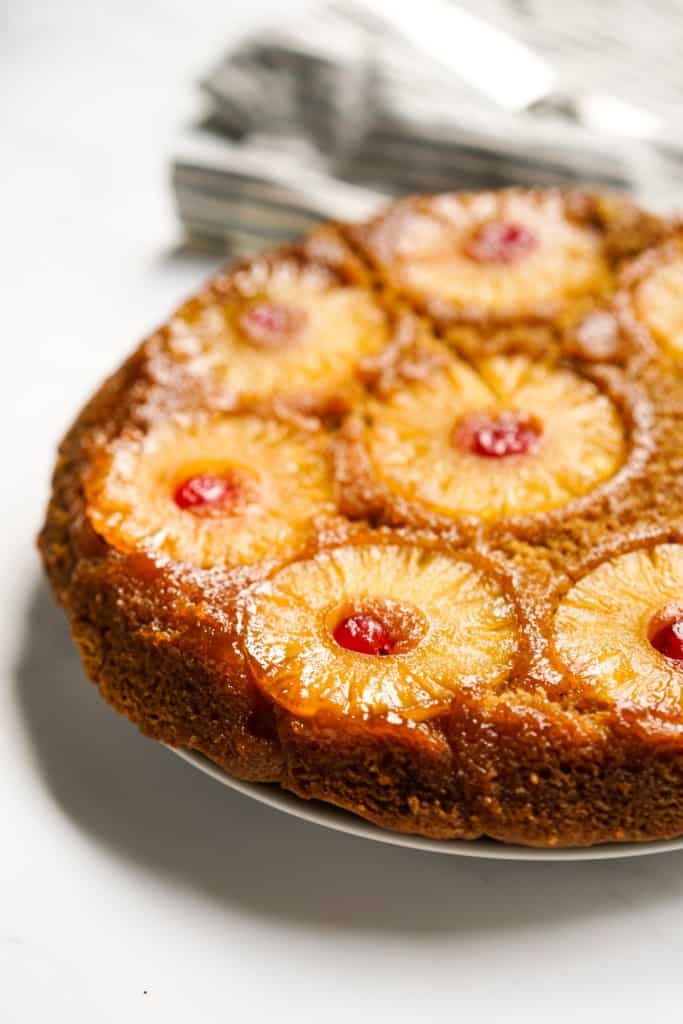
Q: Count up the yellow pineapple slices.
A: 7